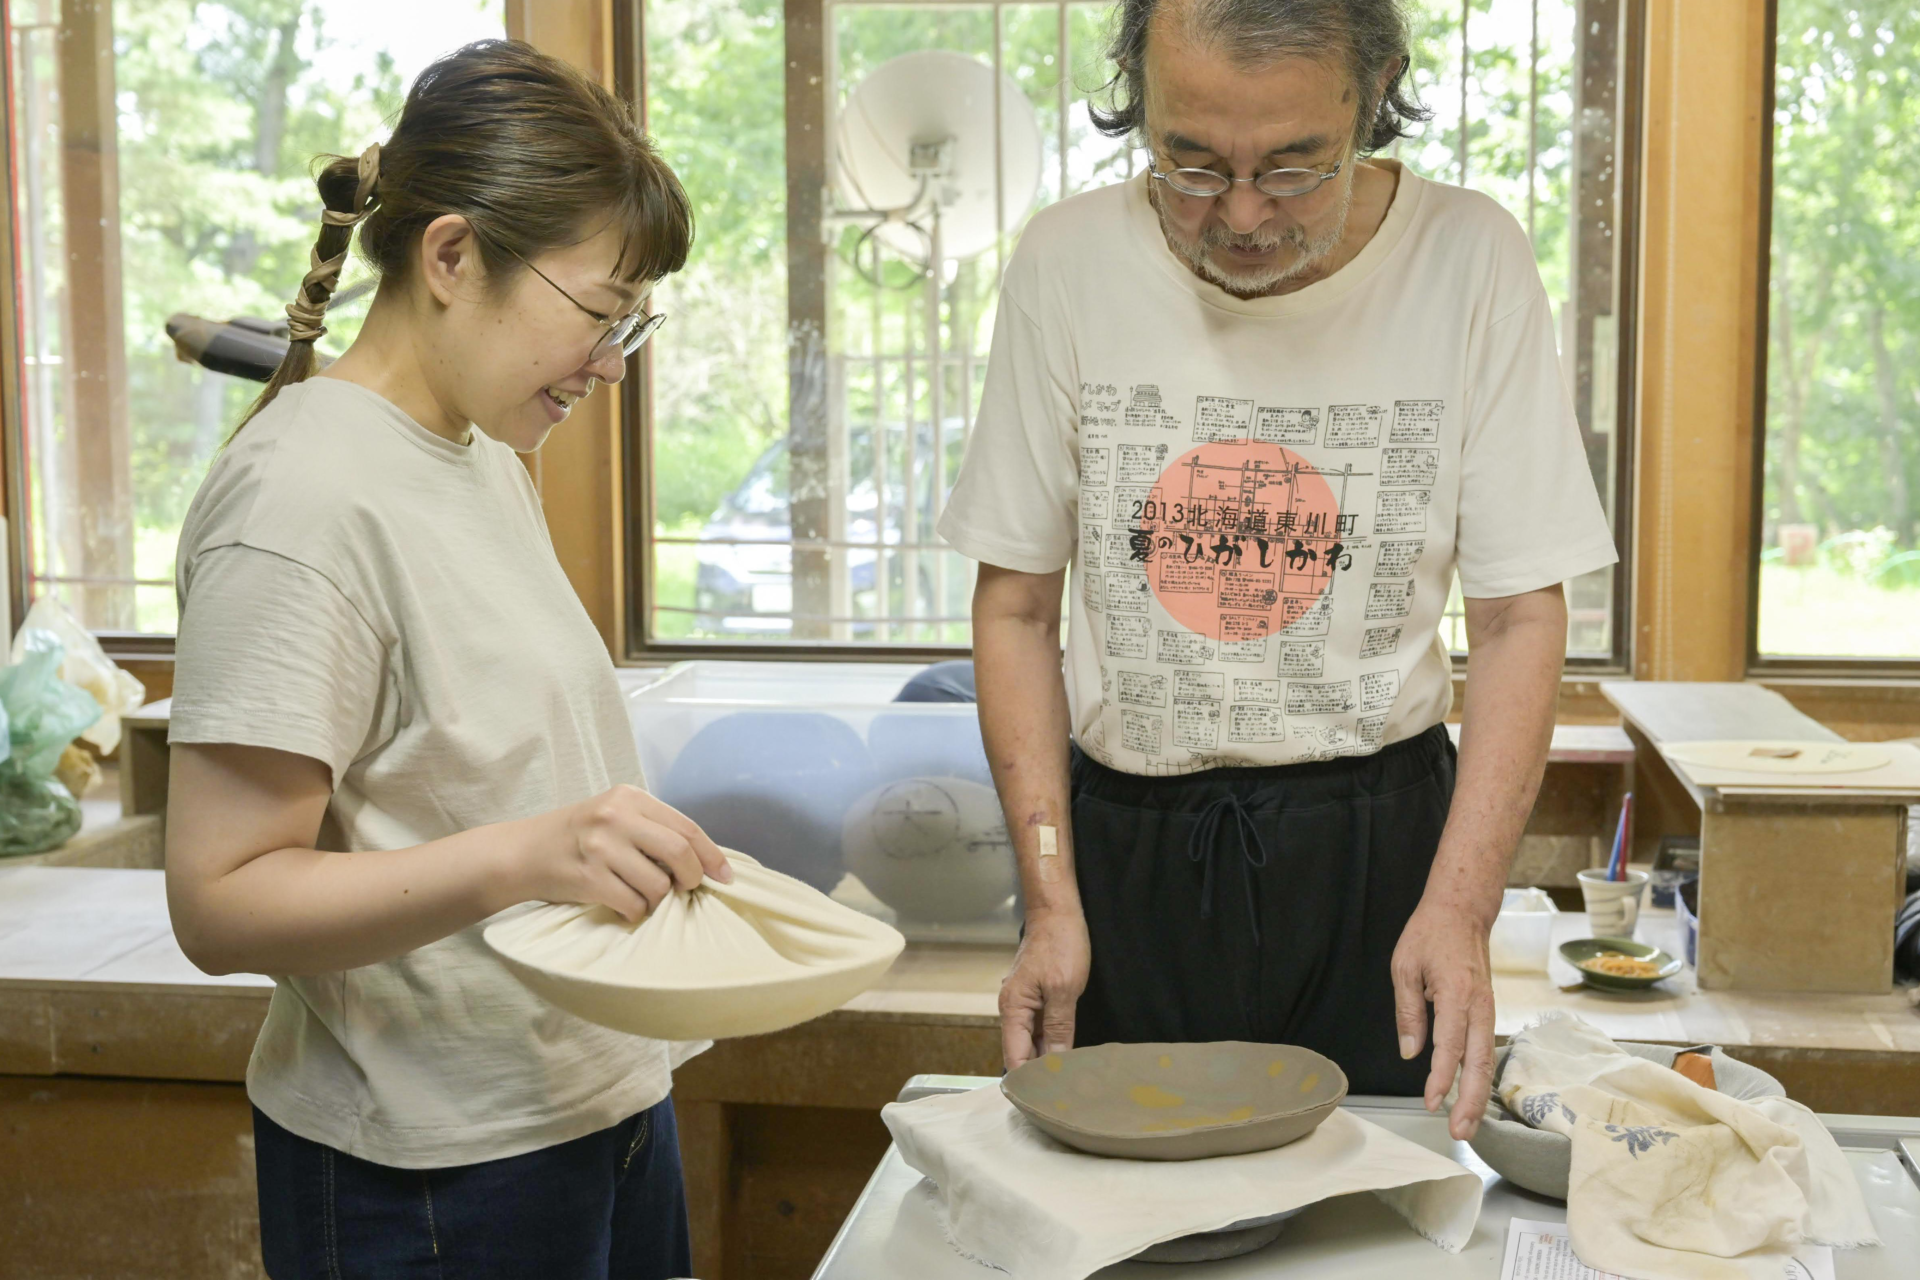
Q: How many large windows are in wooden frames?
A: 3